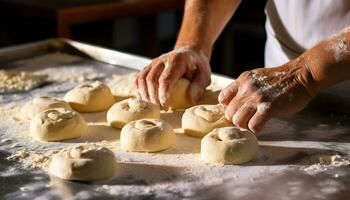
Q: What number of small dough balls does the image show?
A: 9